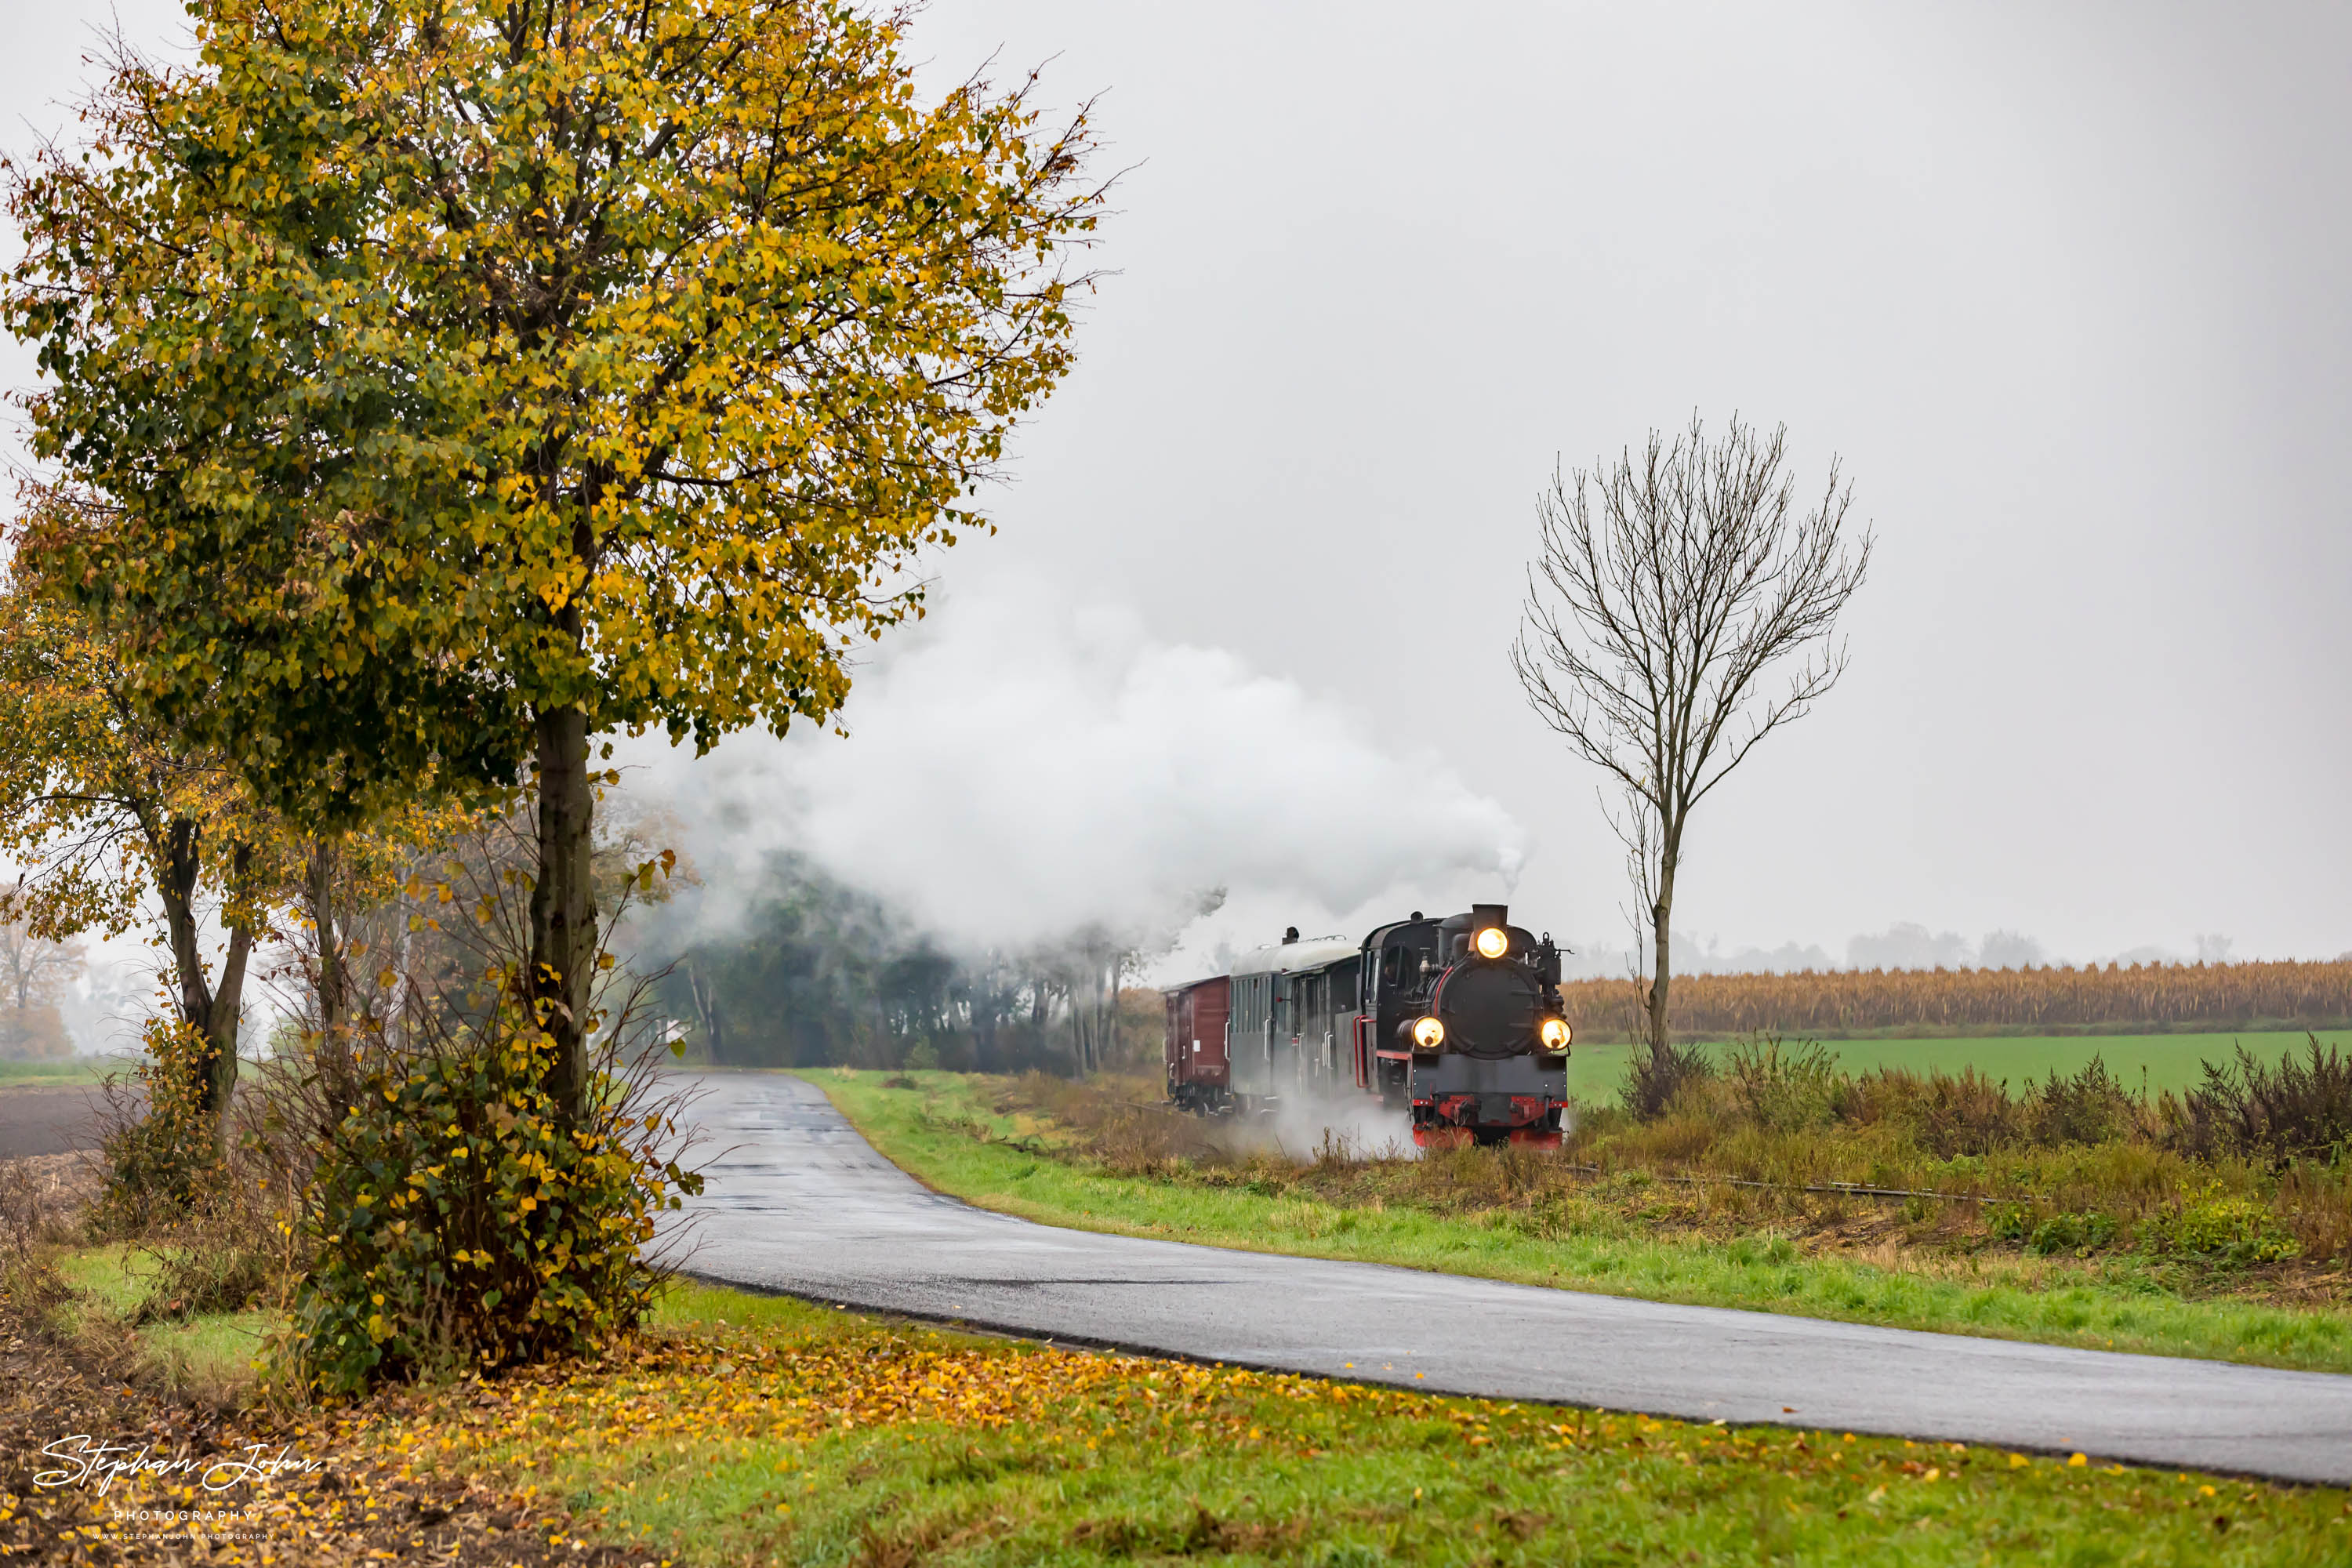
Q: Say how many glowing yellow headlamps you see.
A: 3